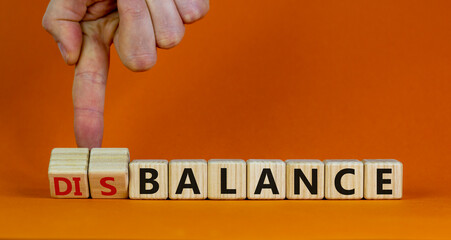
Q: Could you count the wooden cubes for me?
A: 9